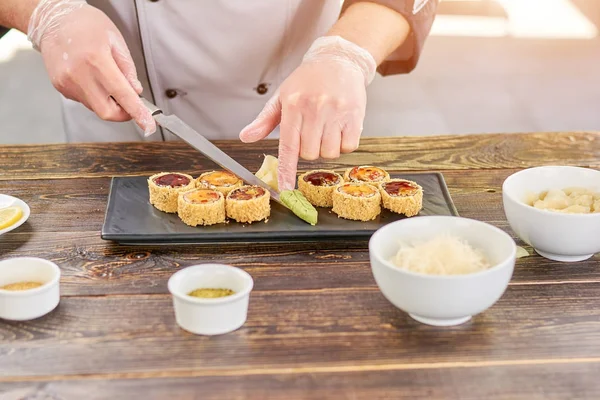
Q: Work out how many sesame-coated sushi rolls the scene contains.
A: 8